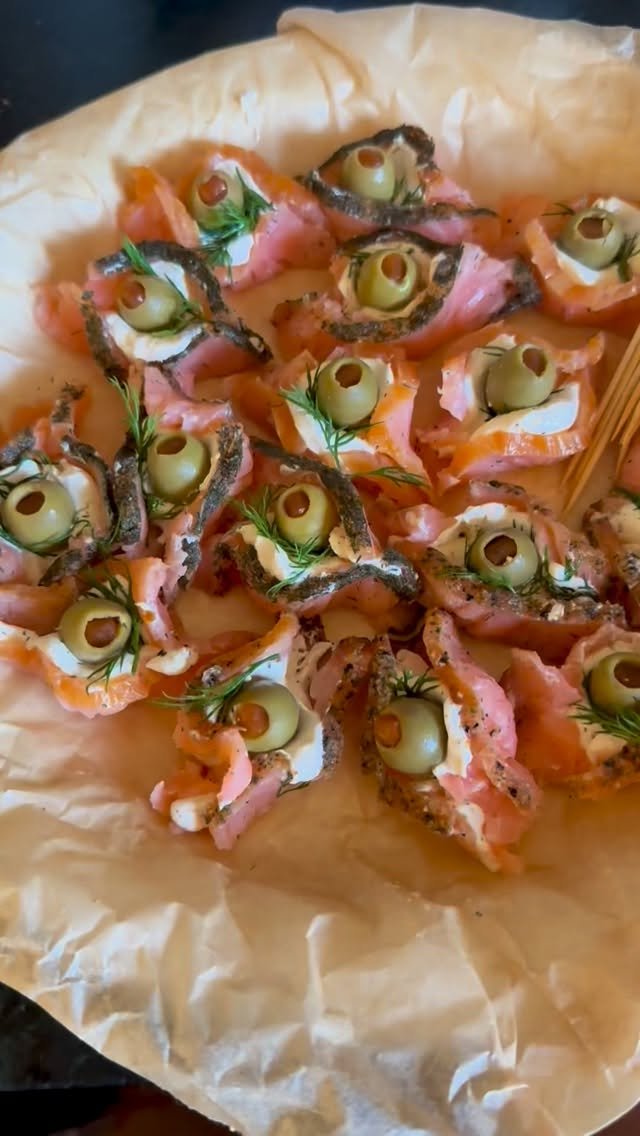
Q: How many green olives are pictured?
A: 15